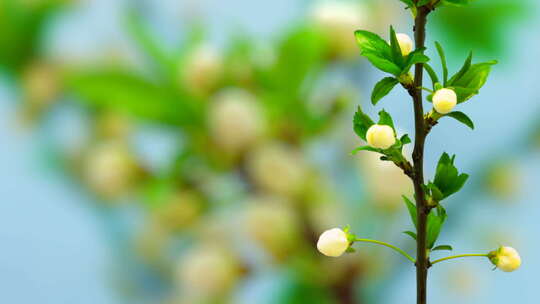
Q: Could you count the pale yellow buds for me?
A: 5